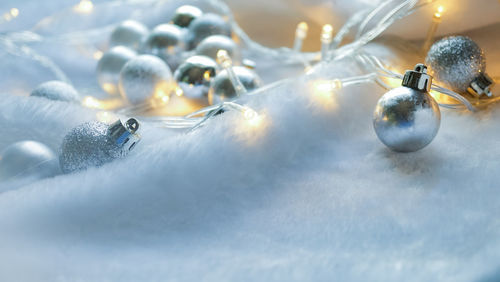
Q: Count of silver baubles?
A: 14